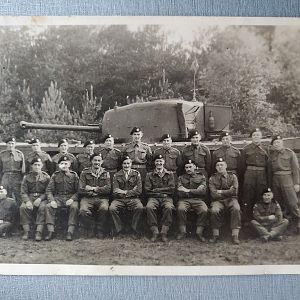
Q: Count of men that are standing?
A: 11